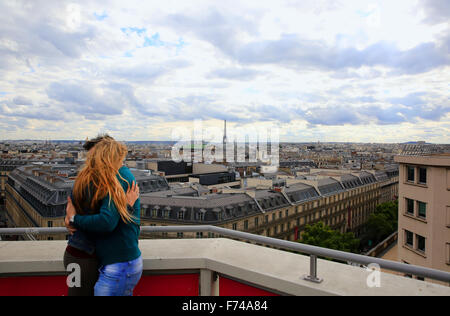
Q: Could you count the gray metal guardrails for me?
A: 1